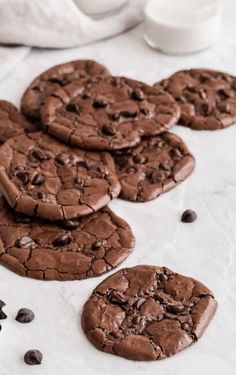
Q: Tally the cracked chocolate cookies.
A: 8